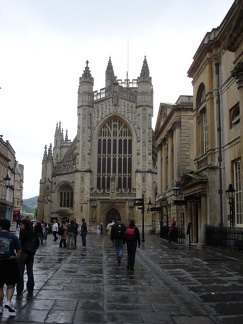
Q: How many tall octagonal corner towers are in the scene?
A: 2